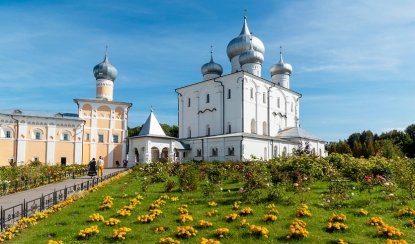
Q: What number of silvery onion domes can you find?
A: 5